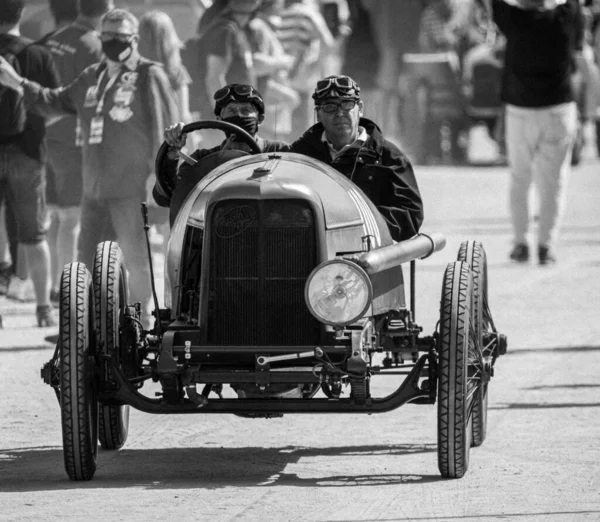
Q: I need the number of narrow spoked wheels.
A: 4